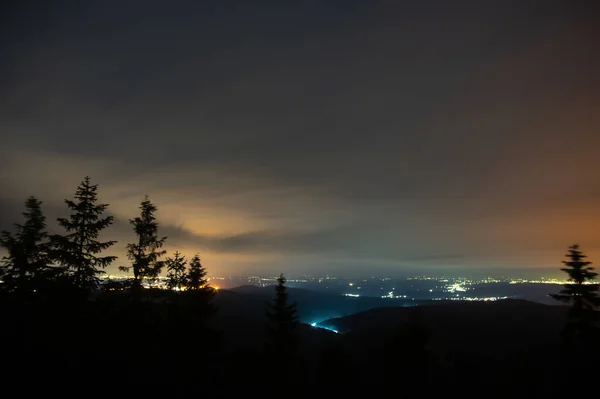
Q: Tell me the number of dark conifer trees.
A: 7